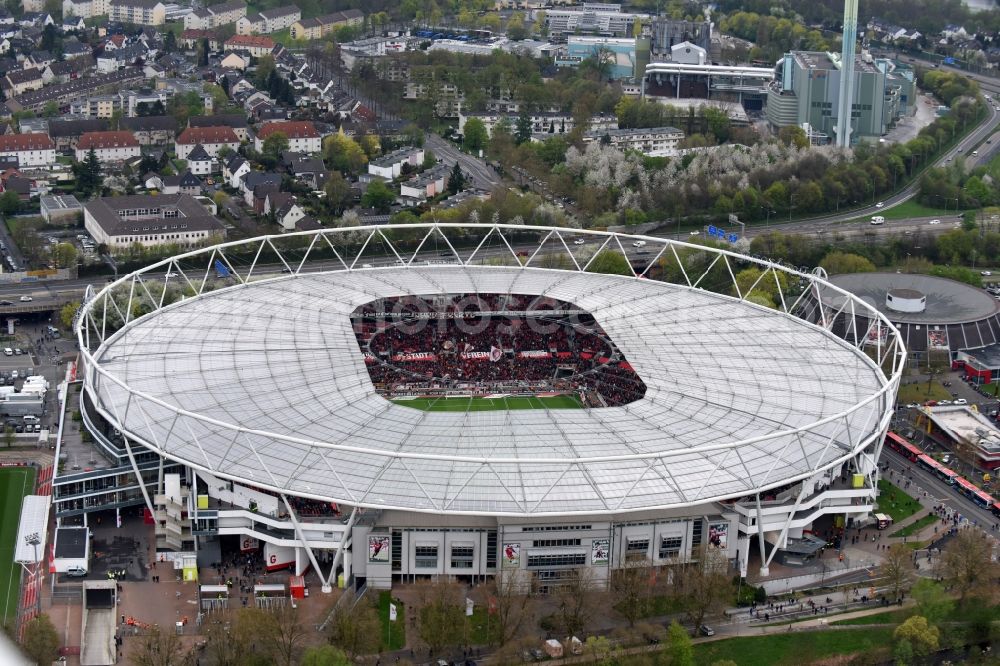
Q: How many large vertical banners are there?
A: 4